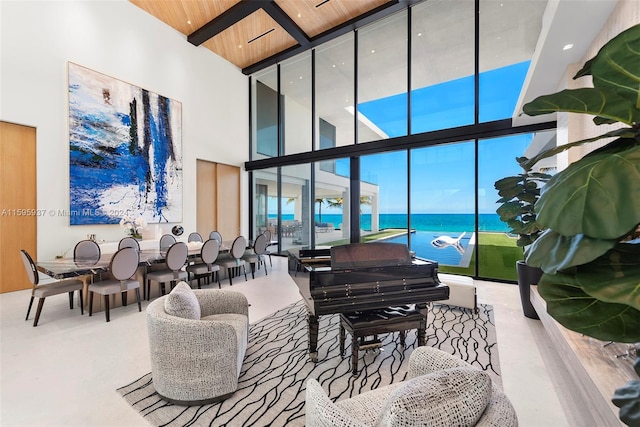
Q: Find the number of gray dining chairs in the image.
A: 12